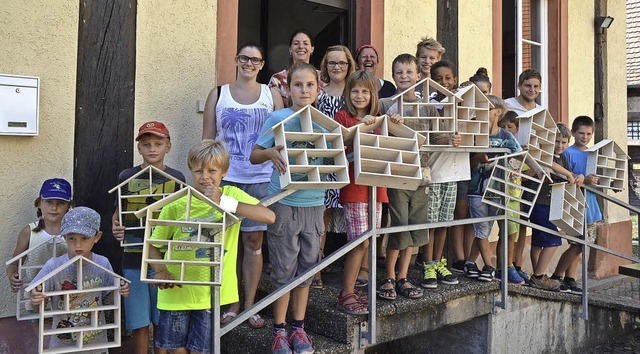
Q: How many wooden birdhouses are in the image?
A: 12